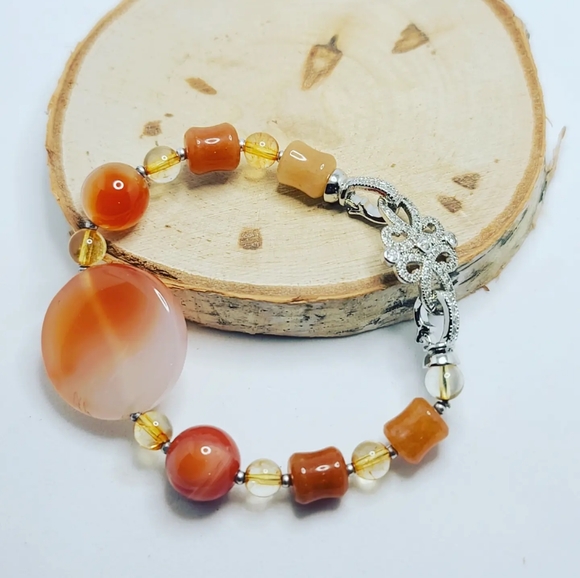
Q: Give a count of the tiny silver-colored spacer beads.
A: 13